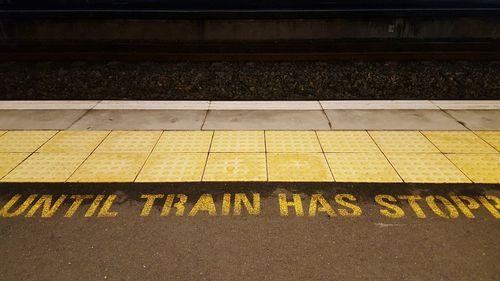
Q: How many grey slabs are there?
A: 5